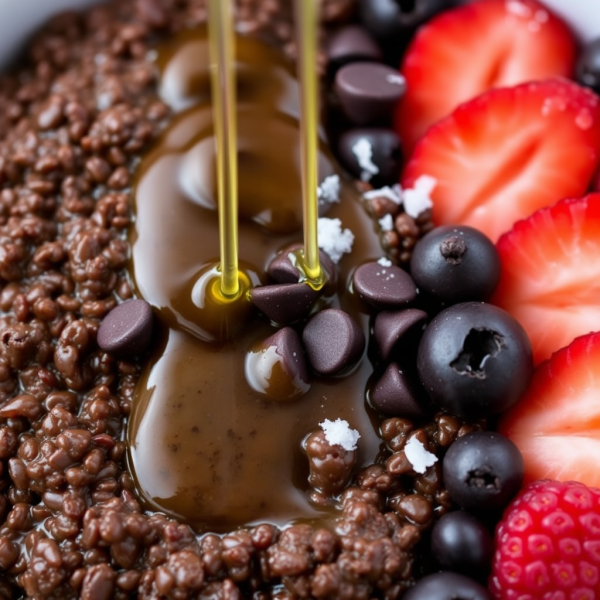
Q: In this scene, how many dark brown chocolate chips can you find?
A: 10